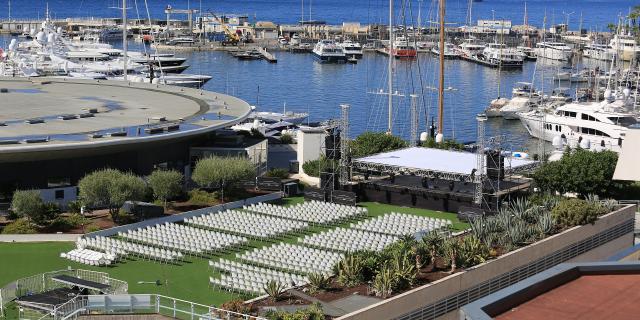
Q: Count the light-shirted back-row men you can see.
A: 0